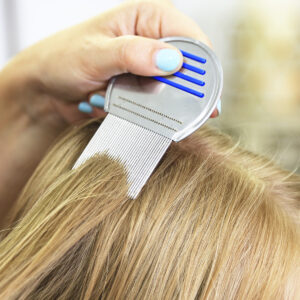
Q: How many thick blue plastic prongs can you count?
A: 4